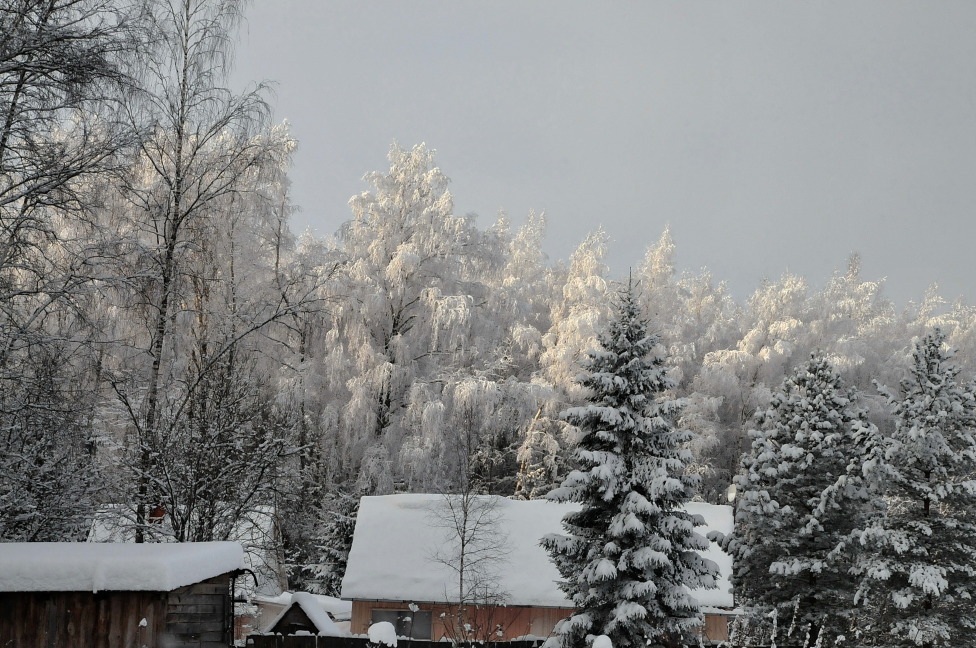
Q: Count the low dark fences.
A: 1